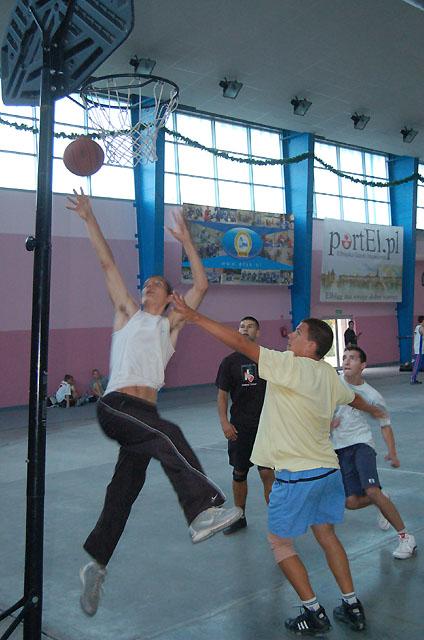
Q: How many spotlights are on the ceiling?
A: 5